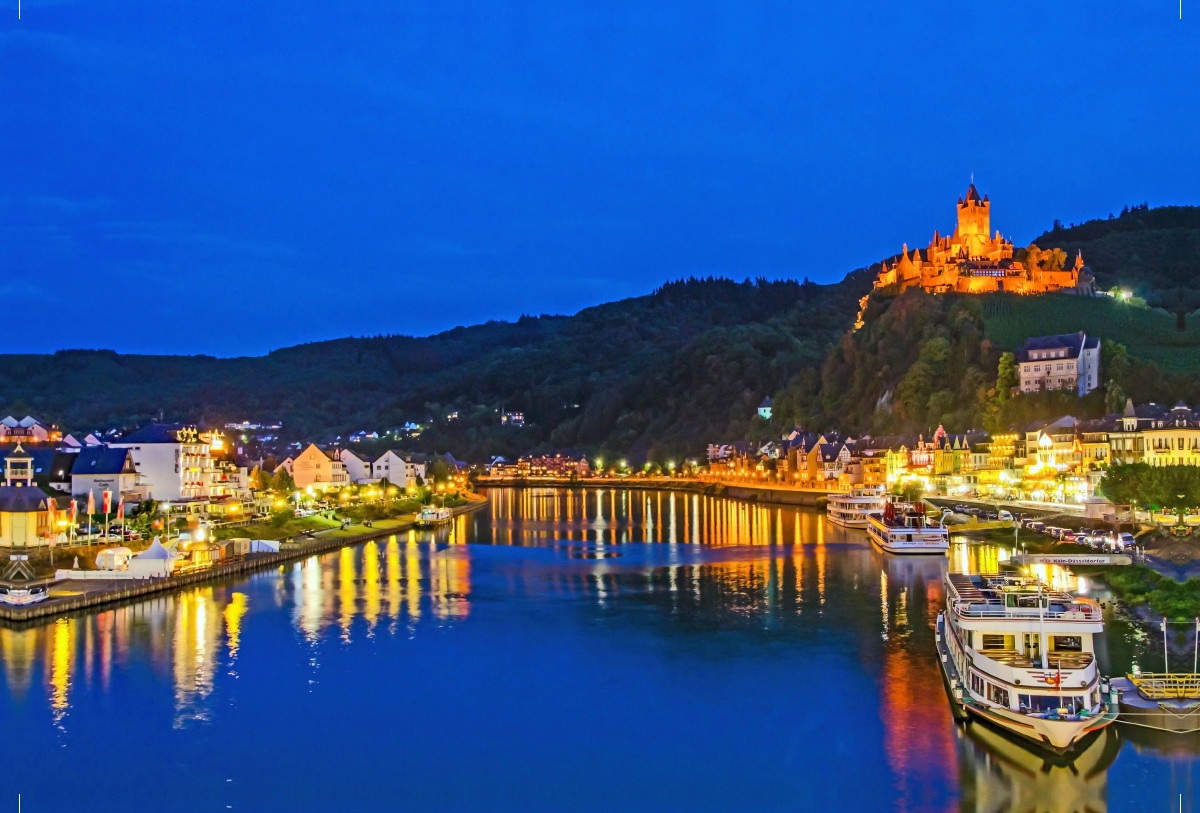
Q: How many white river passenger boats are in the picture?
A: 3